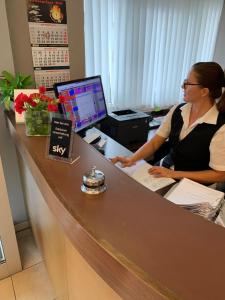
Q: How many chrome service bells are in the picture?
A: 1